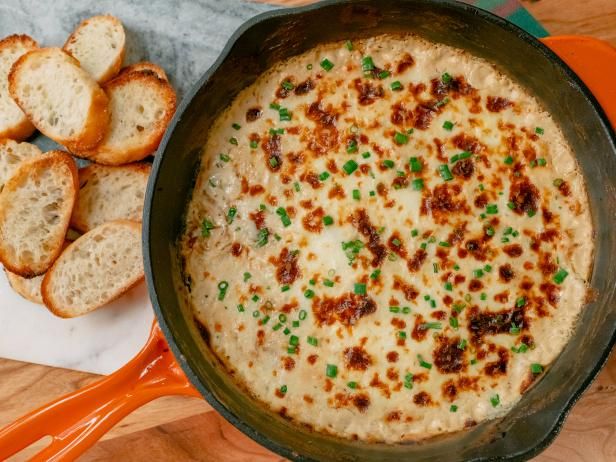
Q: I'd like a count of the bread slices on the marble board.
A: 10